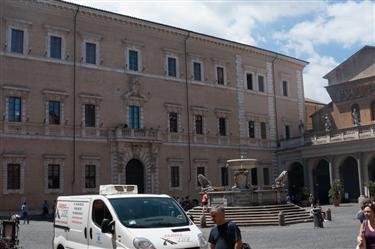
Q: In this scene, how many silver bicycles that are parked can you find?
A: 0